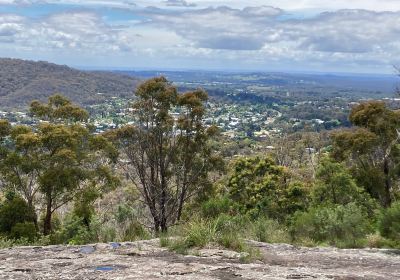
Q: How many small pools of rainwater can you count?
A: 3